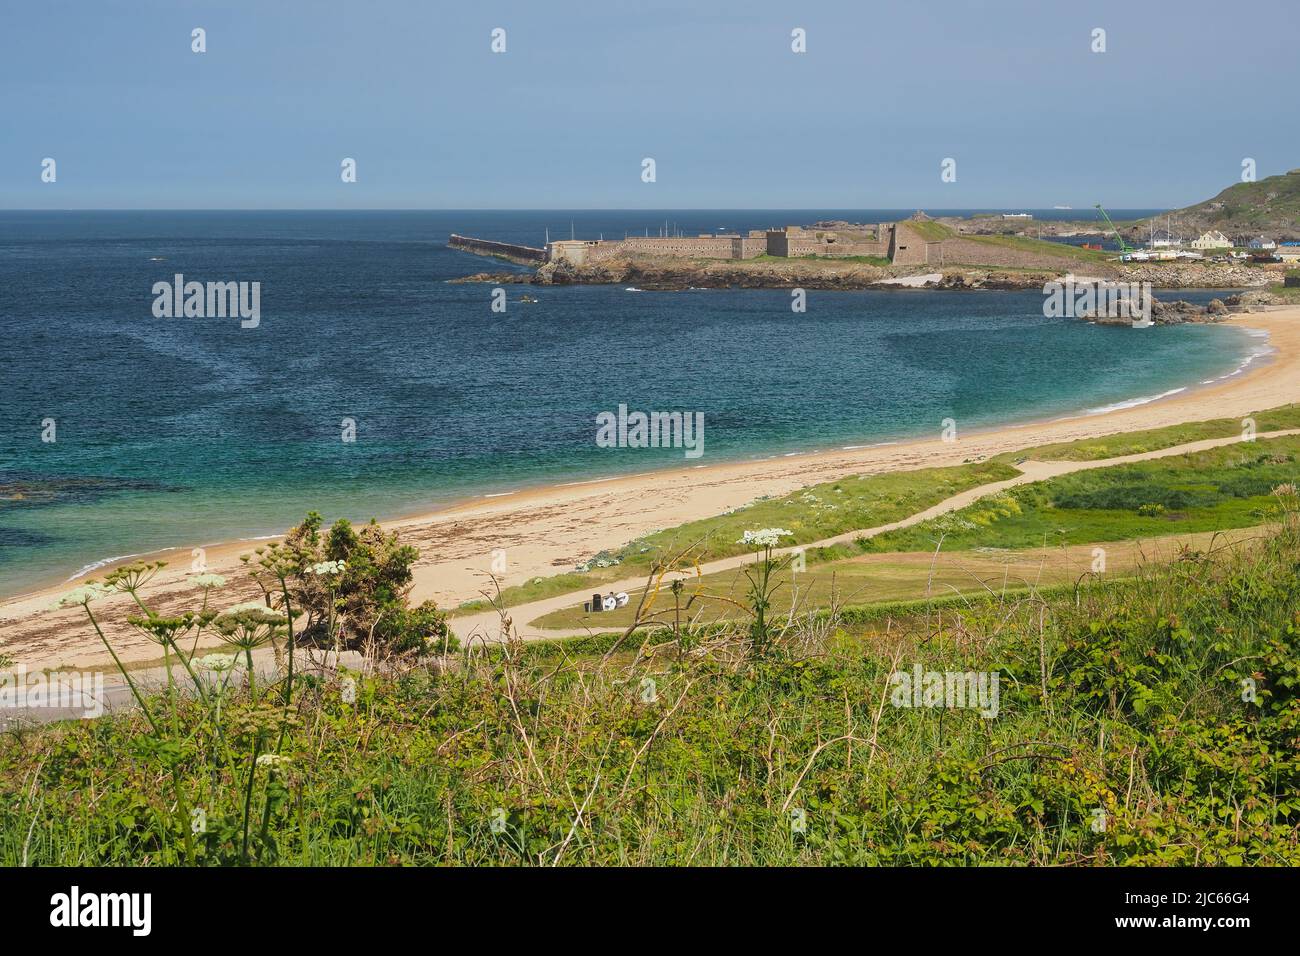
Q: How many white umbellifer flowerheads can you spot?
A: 7